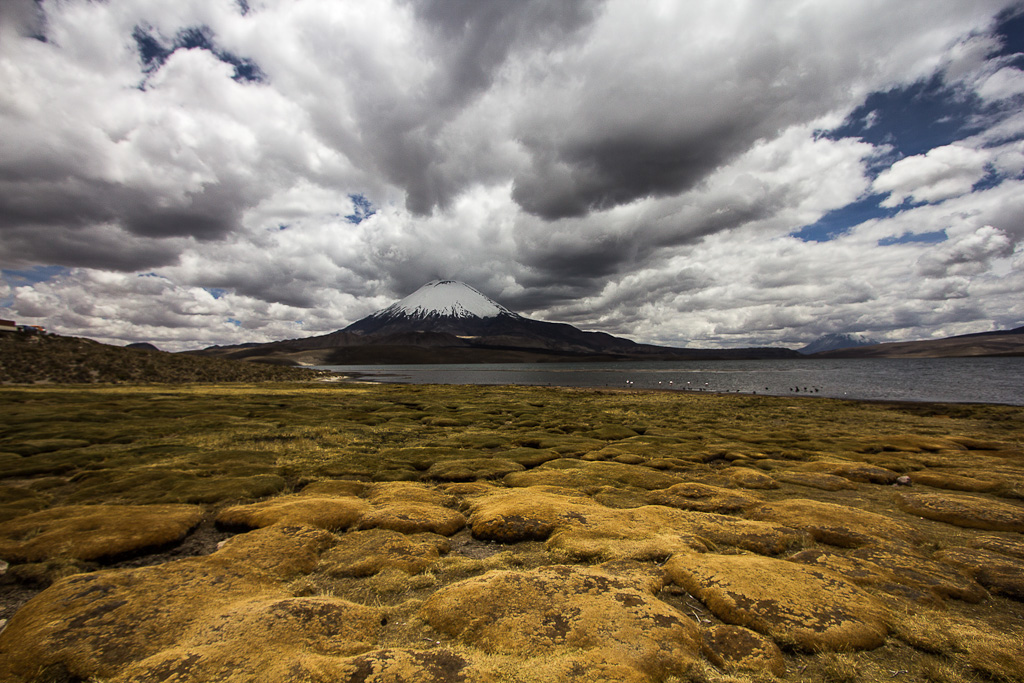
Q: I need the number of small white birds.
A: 6